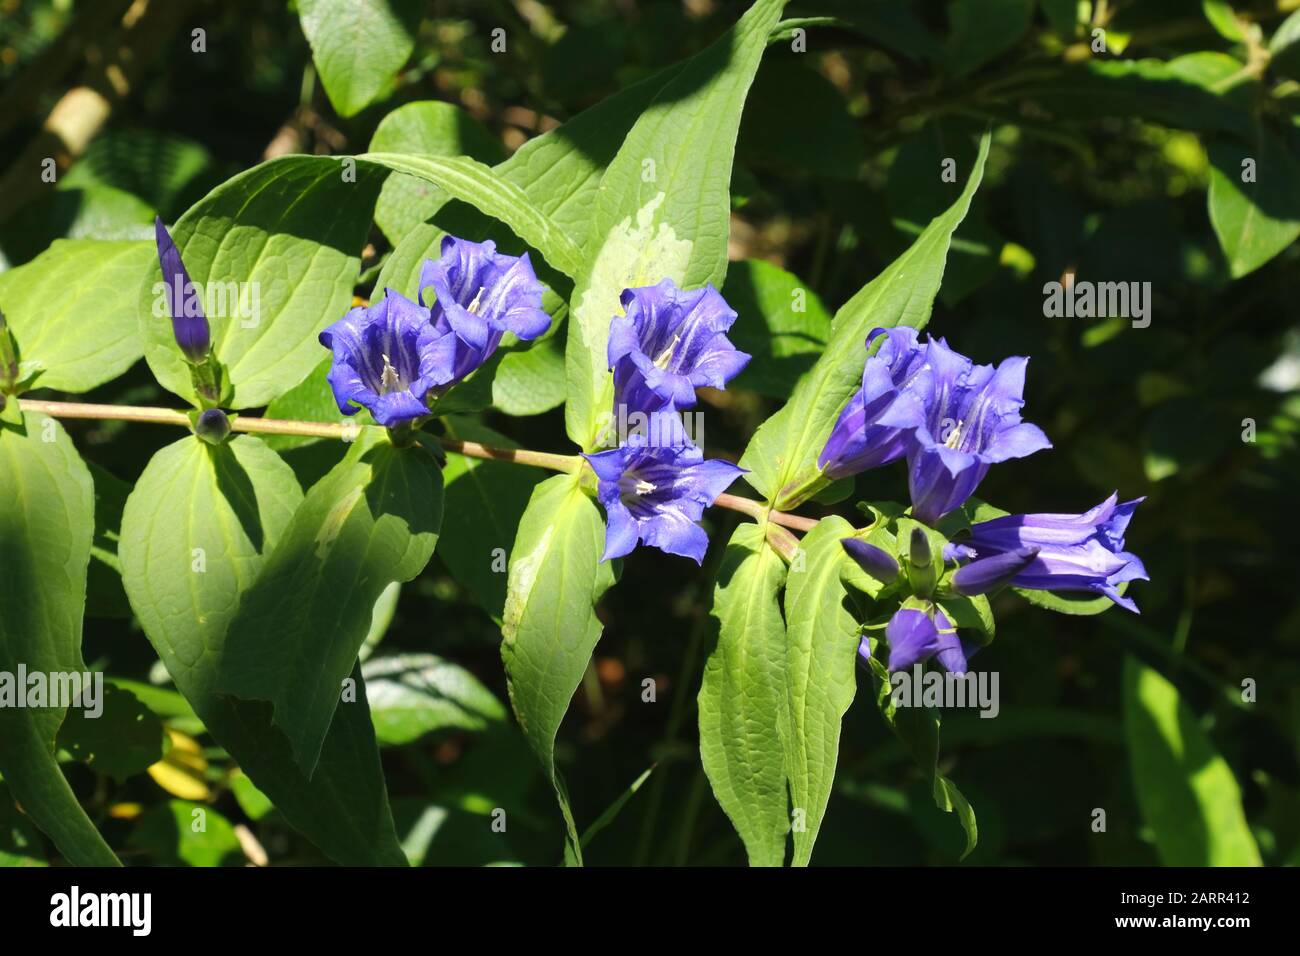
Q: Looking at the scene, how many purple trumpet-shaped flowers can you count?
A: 7